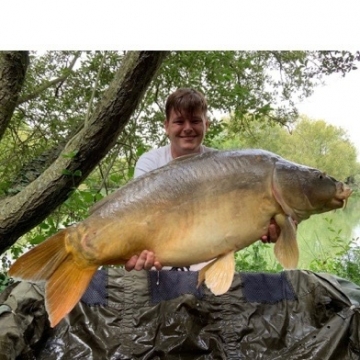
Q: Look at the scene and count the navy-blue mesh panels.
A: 3